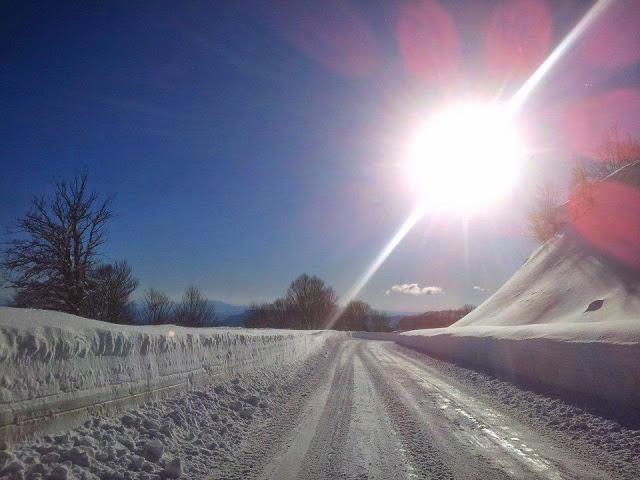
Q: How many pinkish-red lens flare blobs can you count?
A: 6